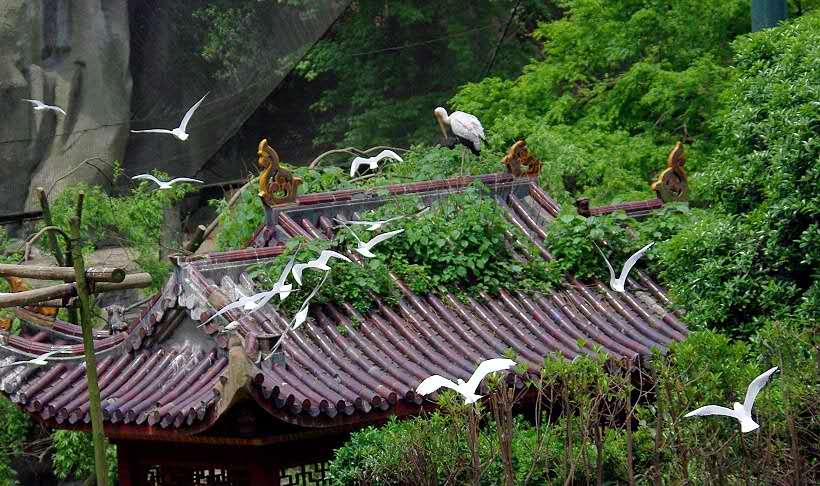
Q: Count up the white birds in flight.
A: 14